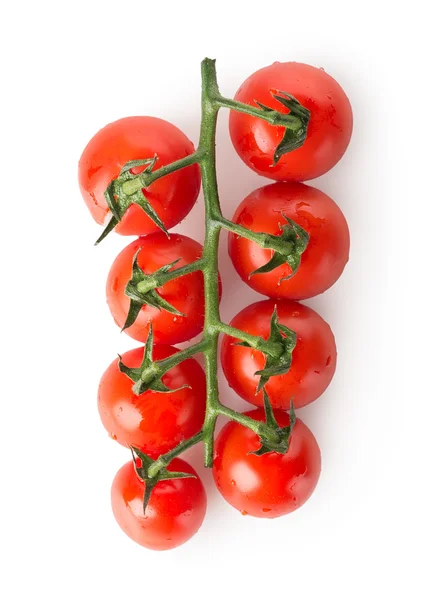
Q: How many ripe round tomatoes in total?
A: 8